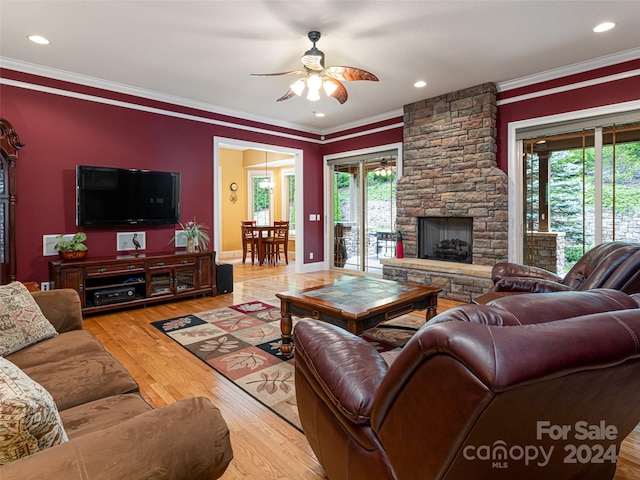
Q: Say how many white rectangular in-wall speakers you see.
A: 3